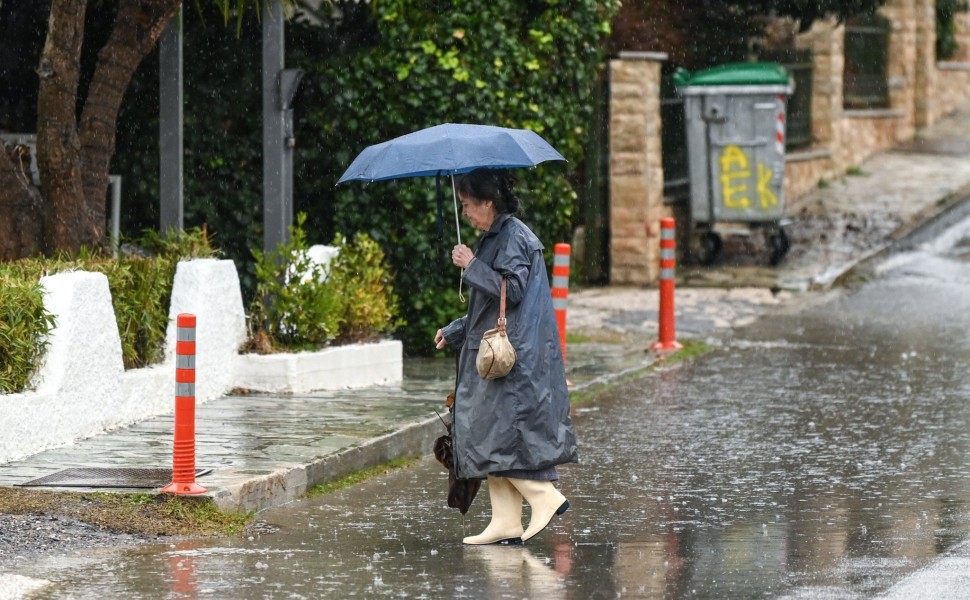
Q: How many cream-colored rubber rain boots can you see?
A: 2